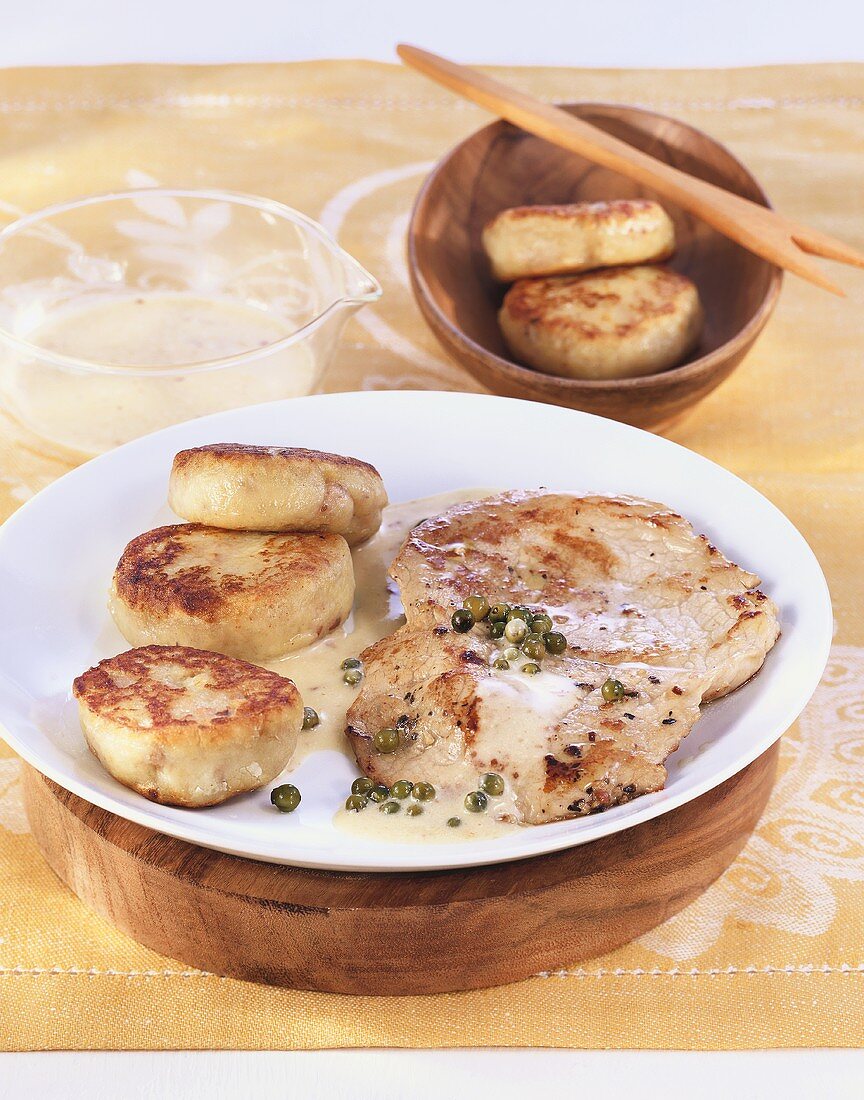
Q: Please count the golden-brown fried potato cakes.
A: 5